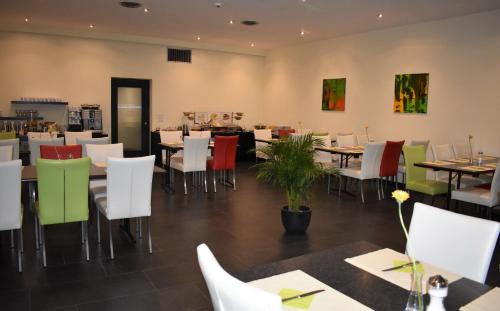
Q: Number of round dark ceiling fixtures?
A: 2